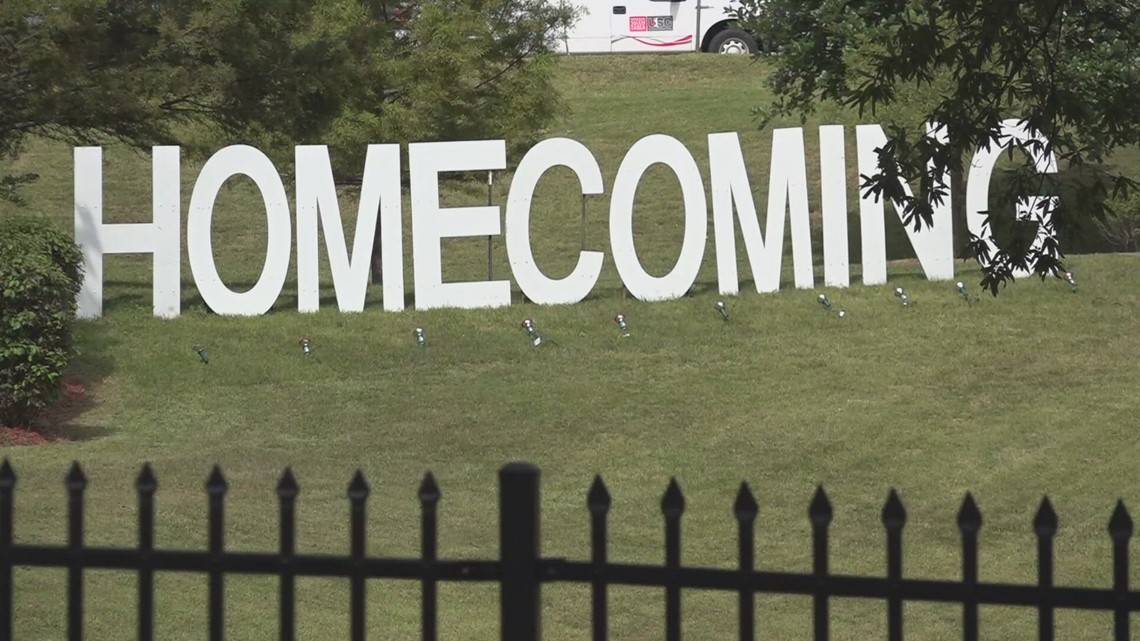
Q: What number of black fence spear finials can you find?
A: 15